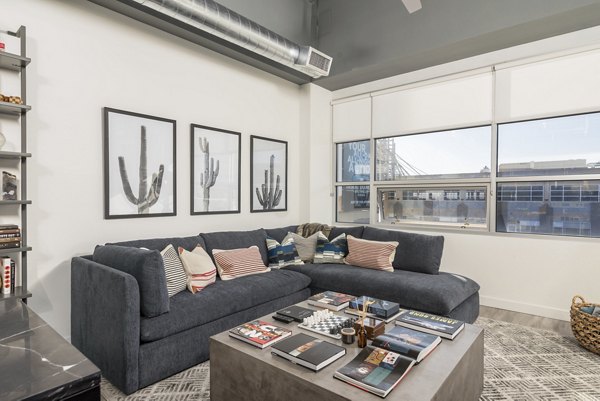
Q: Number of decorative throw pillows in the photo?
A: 7